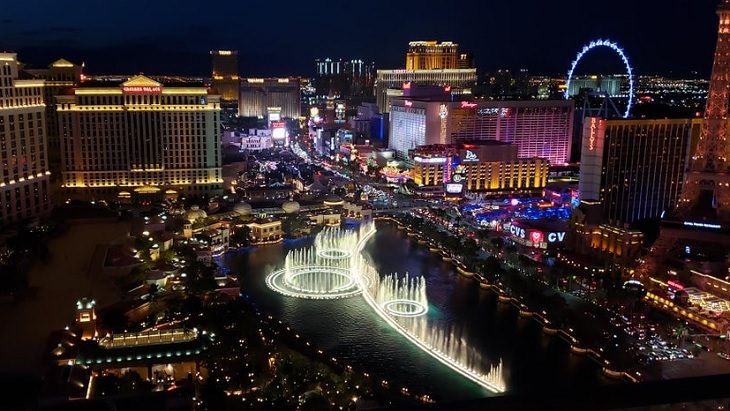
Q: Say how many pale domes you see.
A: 3